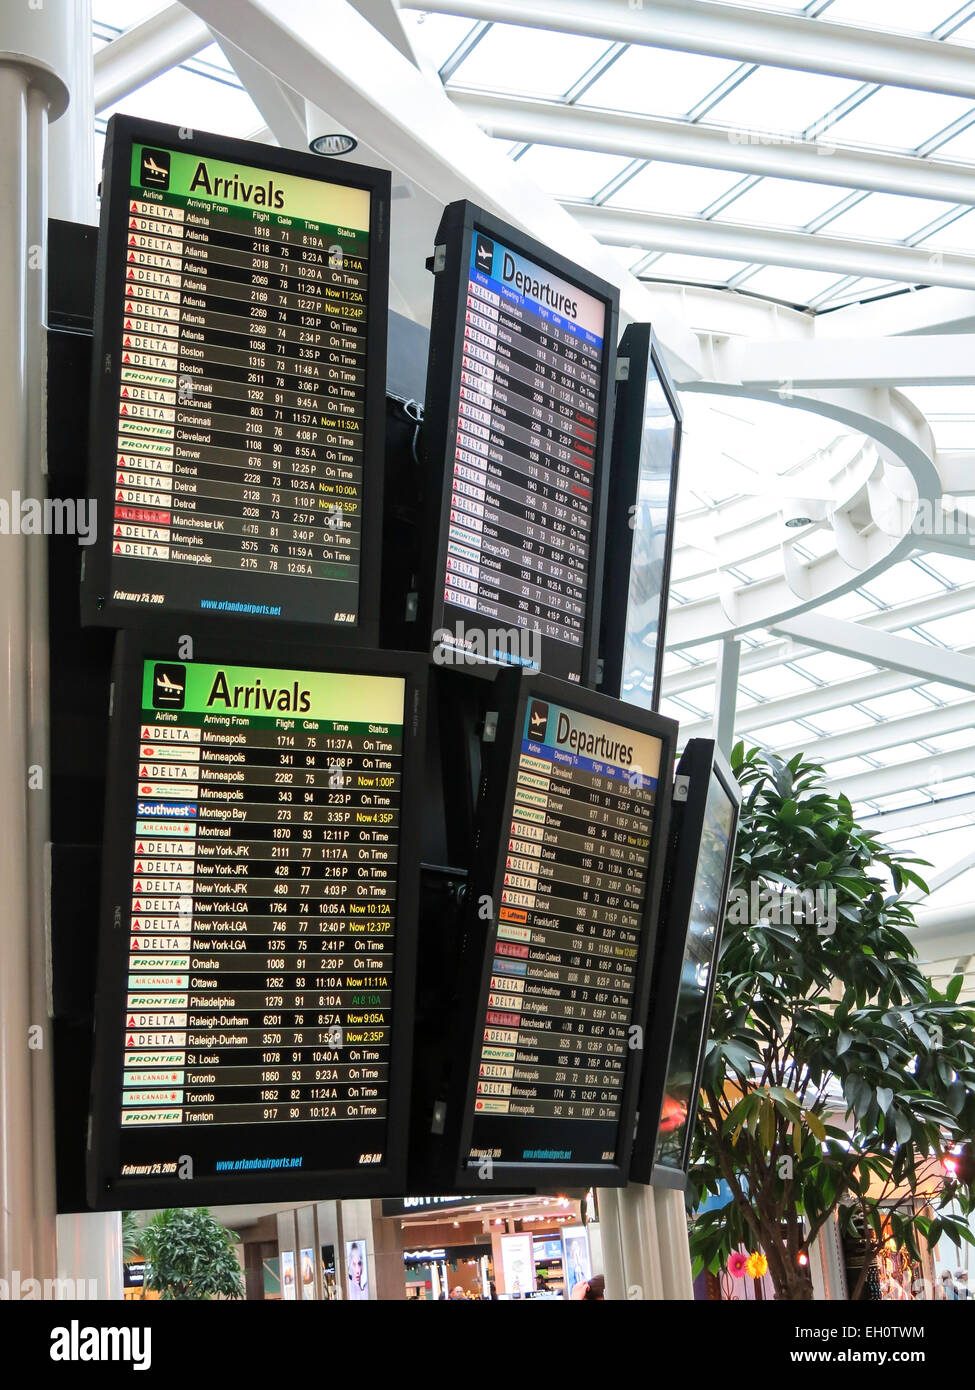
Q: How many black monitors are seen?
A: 6